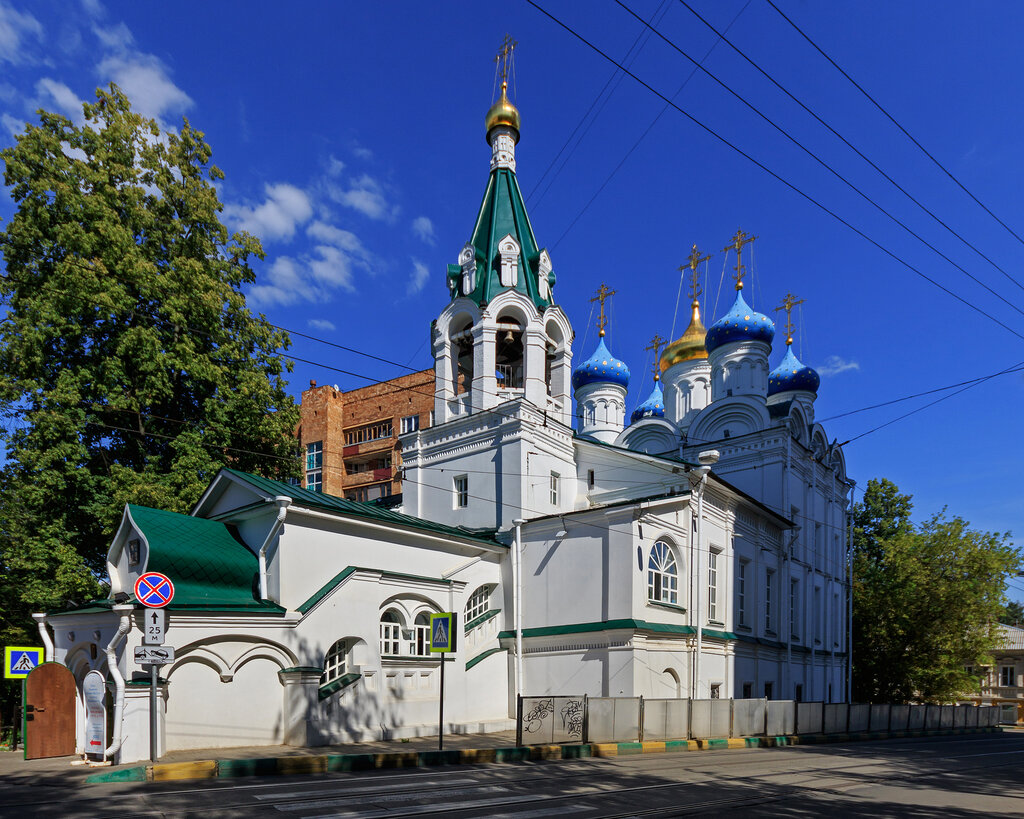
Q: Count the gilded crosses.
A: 6